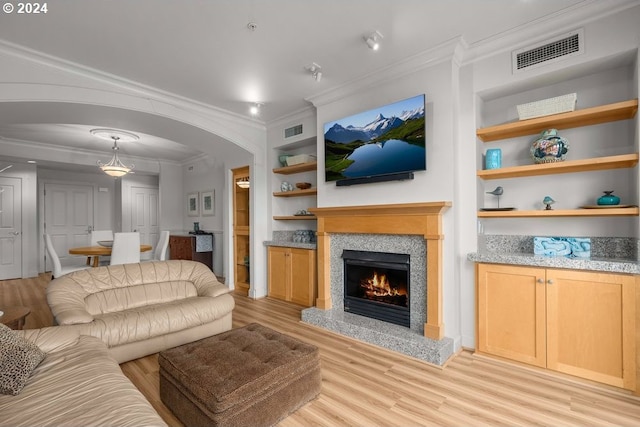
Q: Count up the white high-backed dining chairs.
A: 4